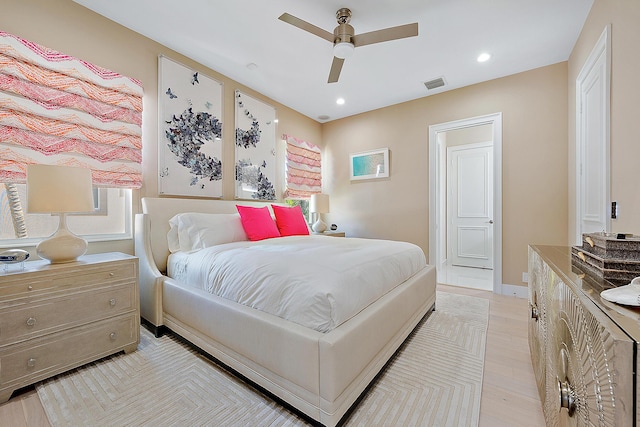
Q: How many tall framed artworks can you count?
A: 2